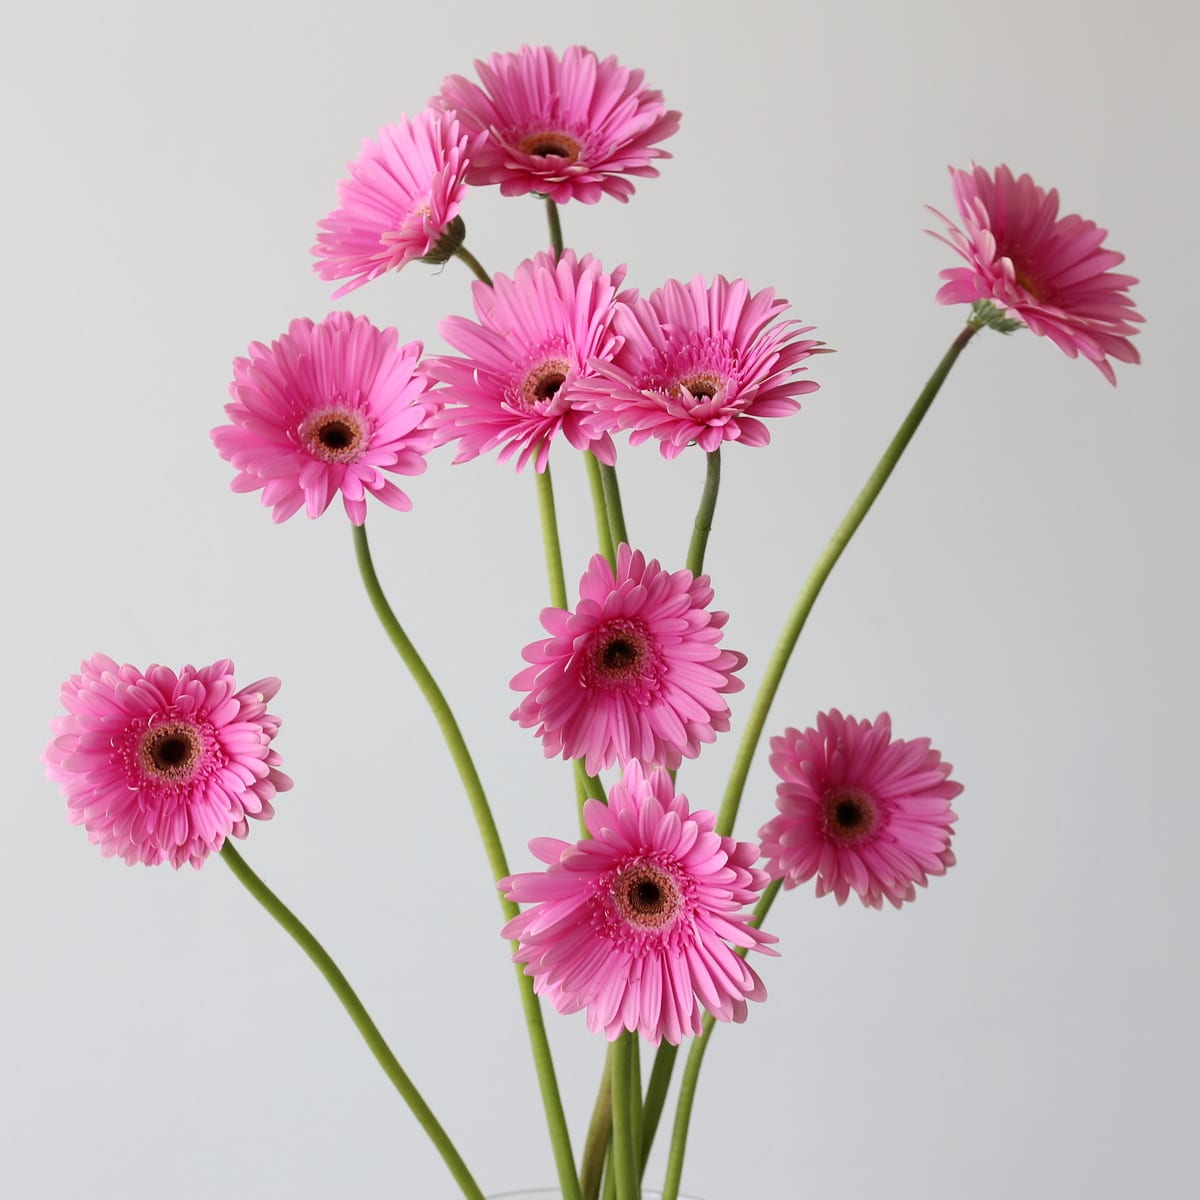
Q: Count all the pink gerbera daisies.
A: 10